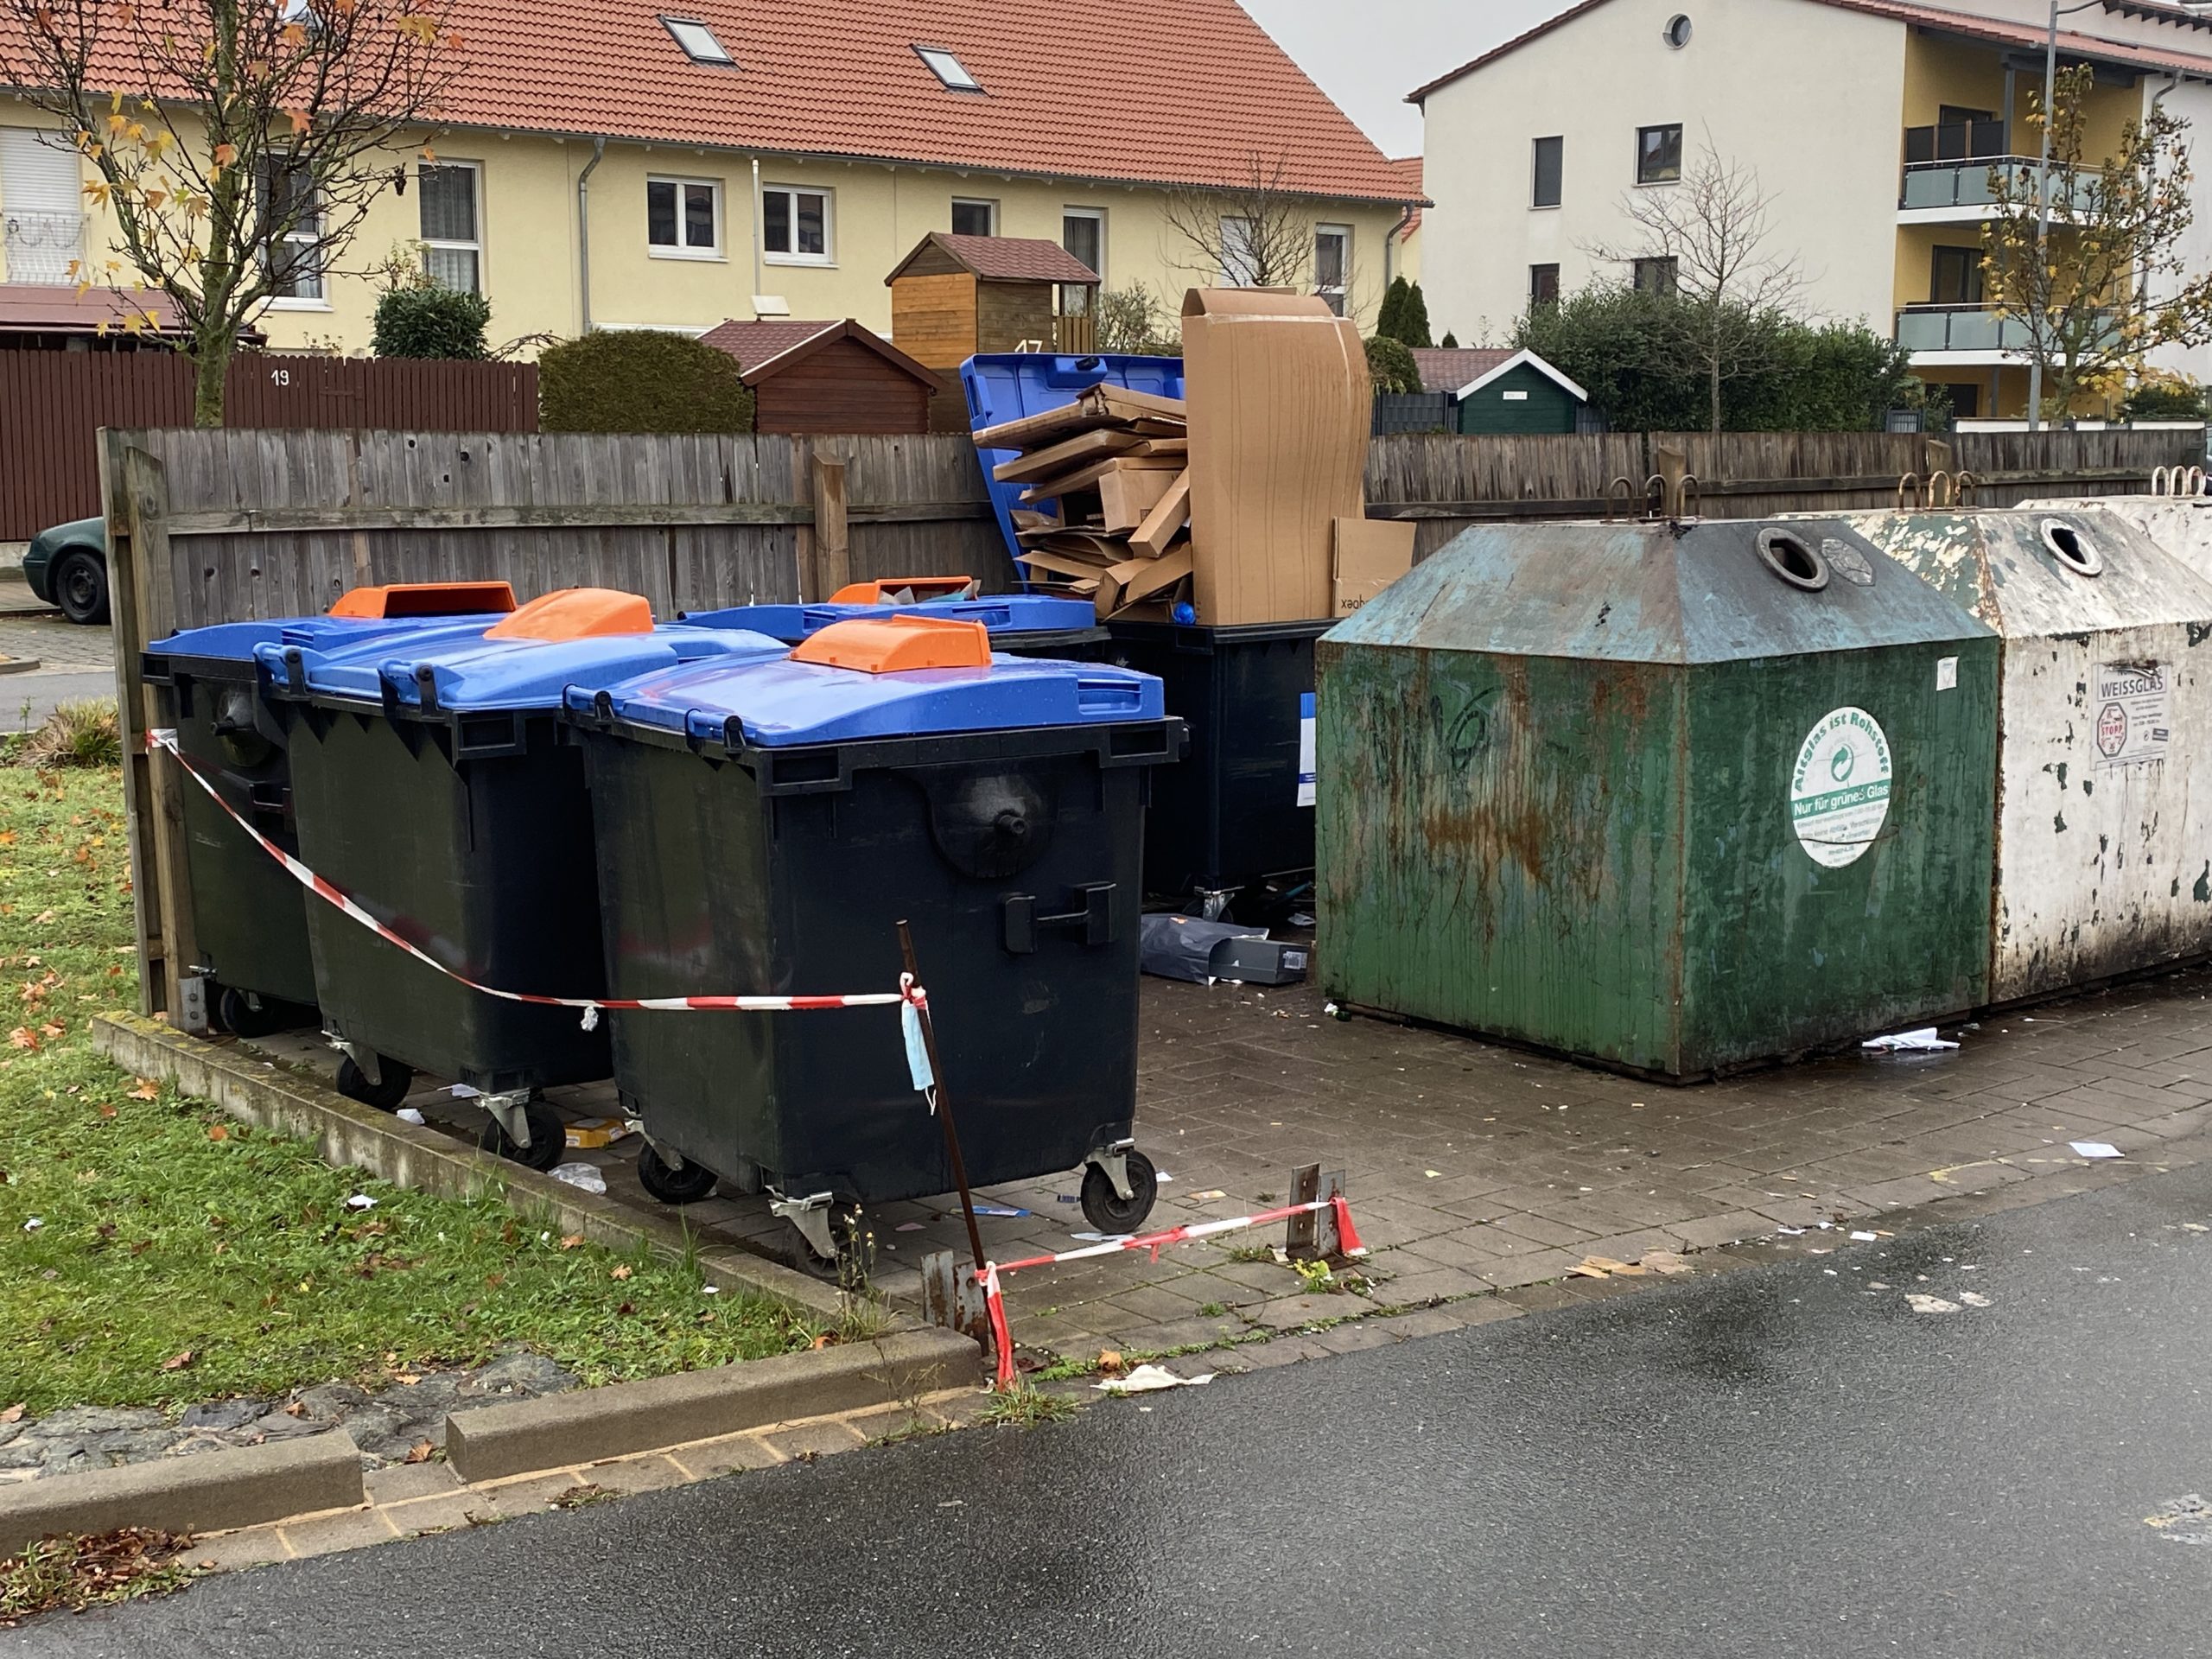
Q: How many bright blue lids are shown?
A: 5